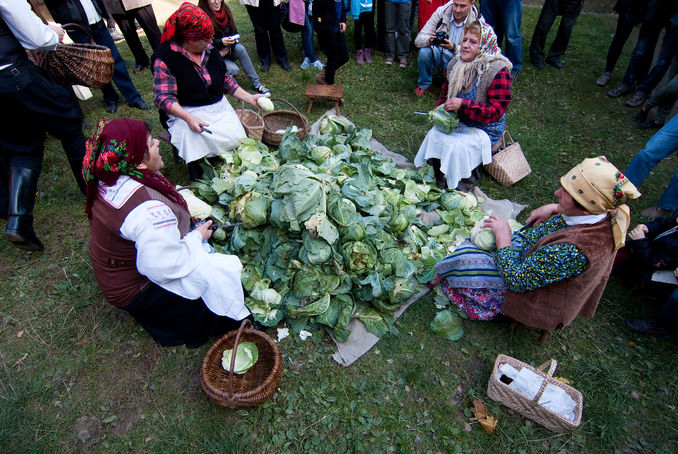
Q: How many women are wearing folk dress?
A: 4